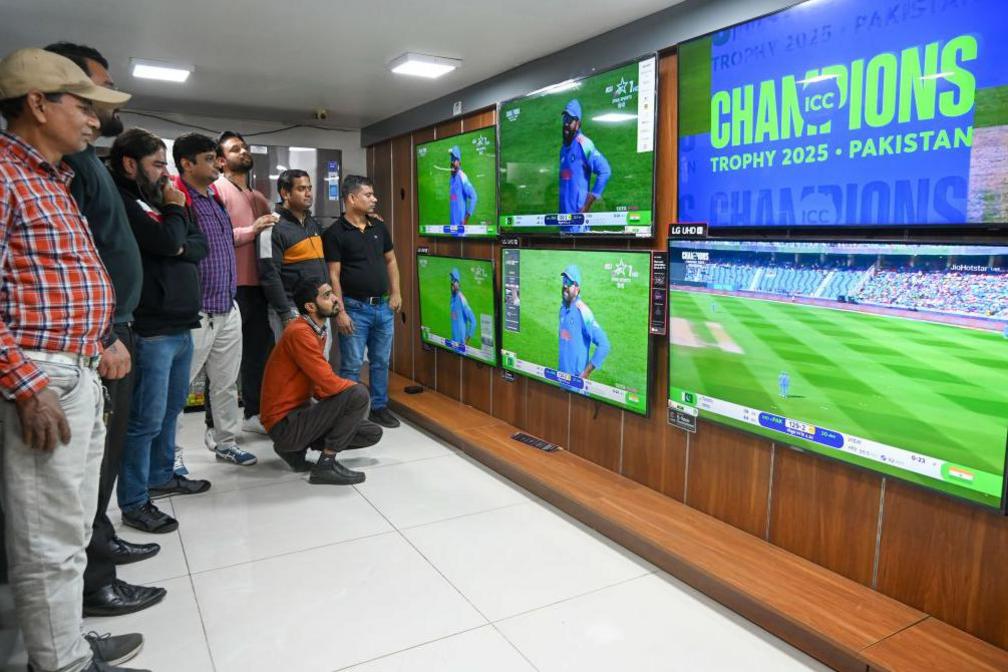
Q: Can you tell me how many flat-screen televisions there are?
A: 6